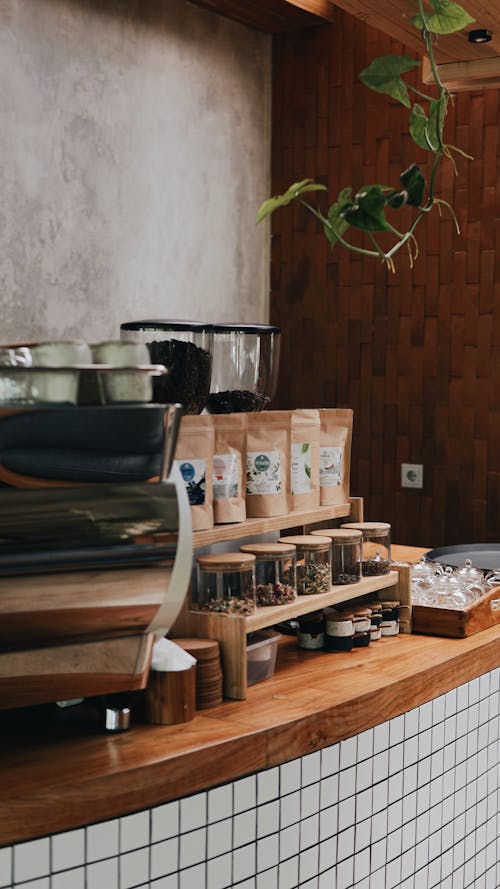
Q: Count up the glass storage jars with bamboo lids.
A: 5